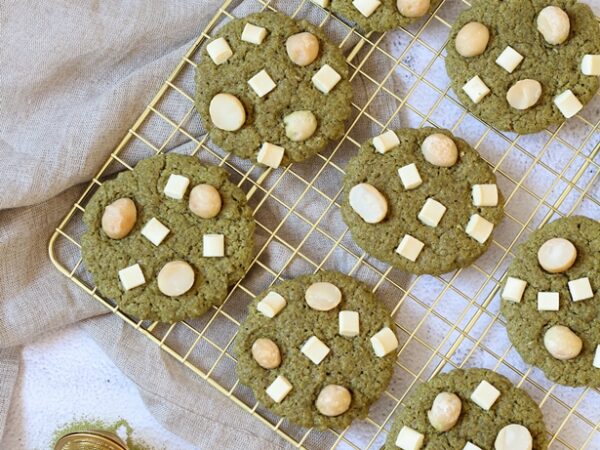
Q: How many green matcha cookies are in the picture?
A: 8